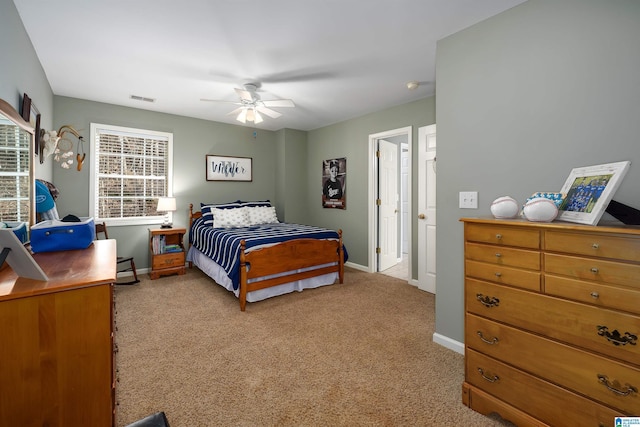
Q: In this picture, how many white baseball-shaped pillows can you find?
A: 2